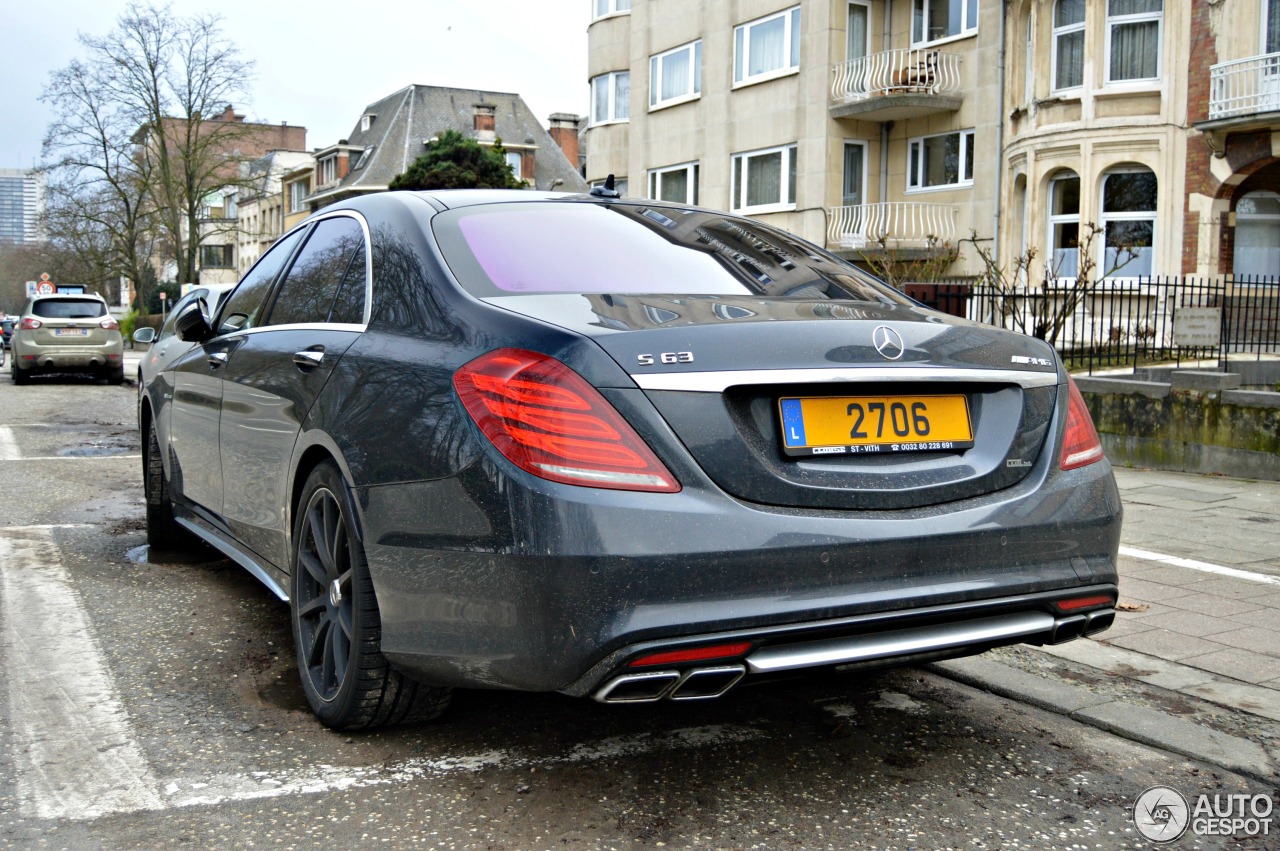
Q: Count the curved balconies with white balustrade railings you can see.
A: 2